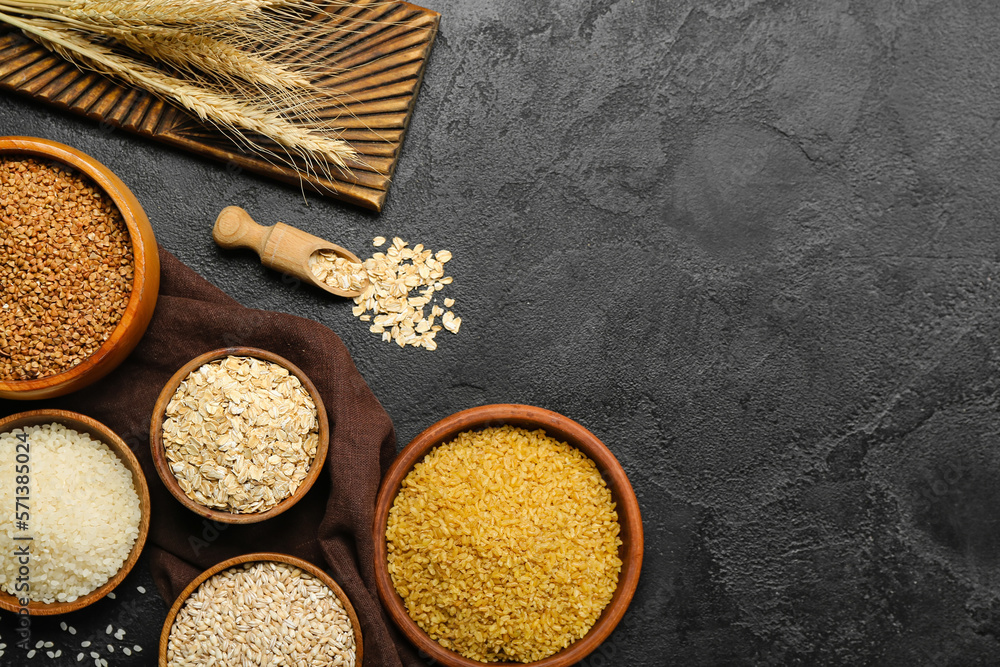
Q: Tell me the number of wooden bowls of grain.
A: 5